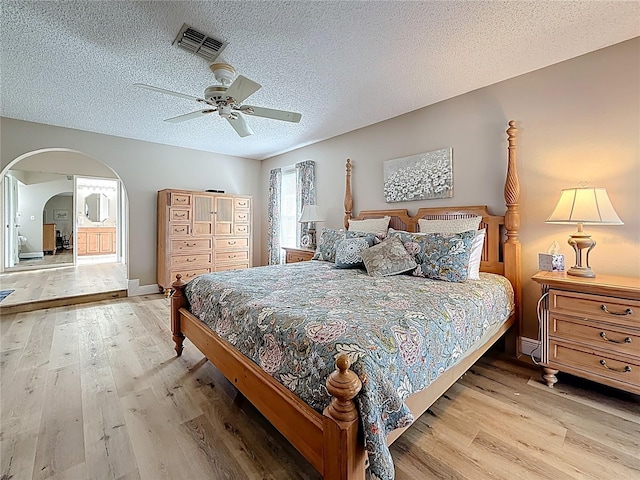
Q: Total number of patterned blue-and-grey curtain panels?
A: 2